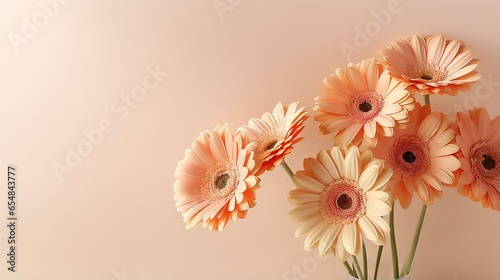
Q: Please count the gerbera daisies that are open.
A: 7